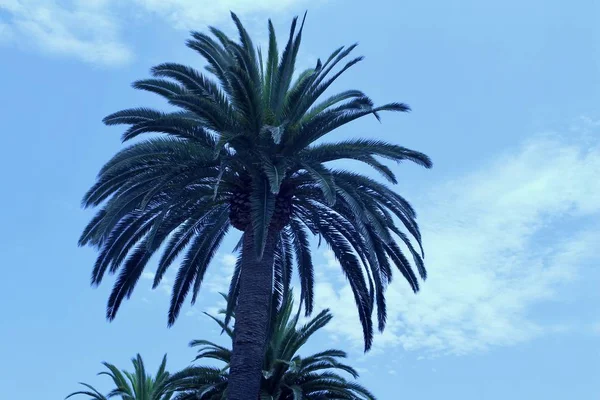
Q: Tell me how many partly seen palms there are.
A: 2